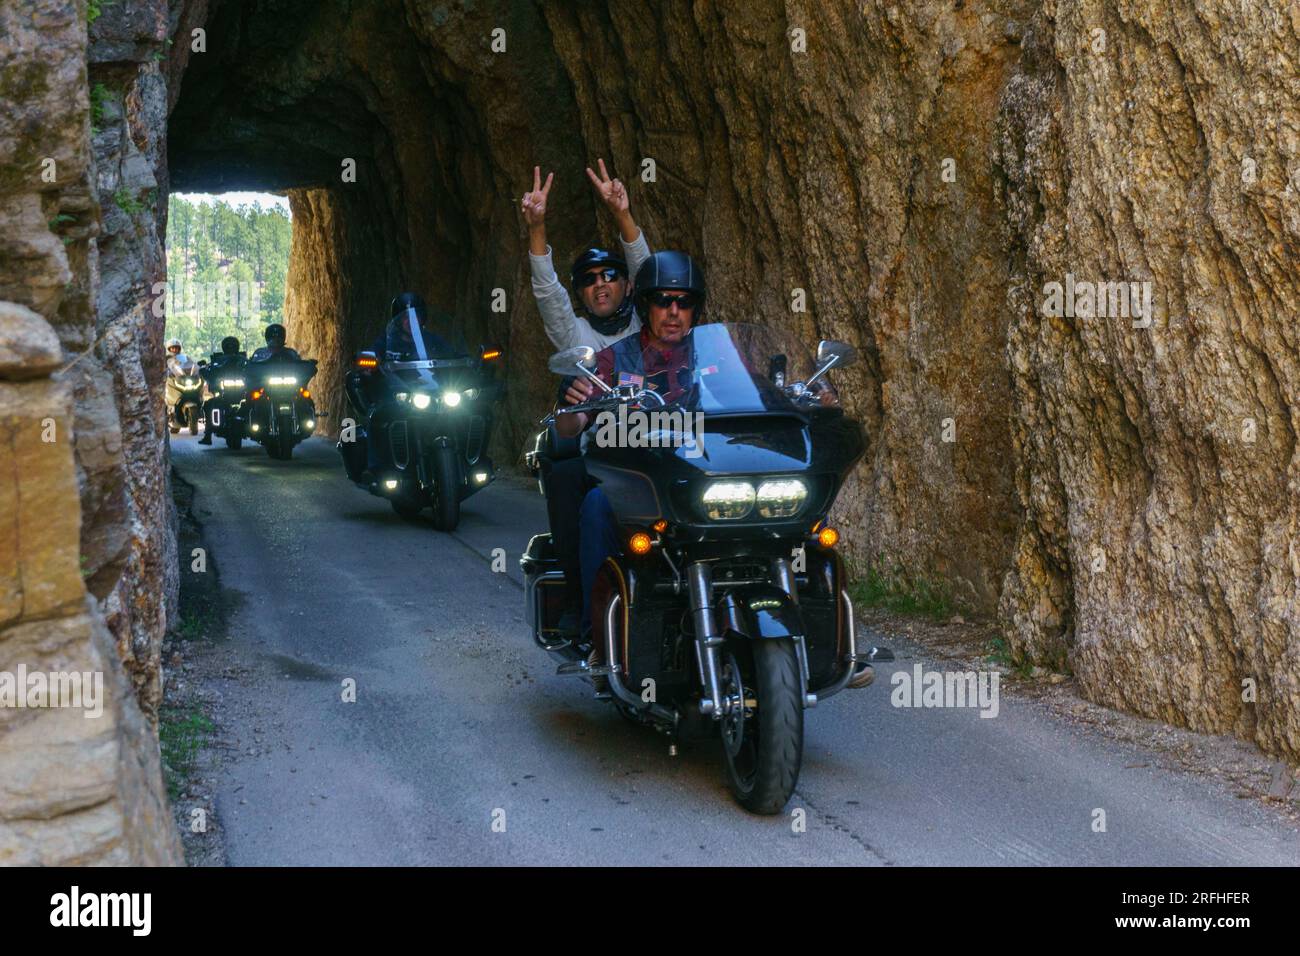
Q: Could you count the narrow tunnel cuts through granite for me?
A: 1